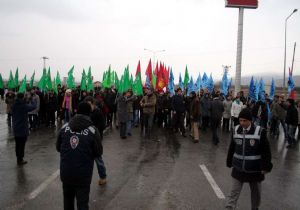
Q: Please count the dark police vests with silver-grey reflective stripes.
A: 1